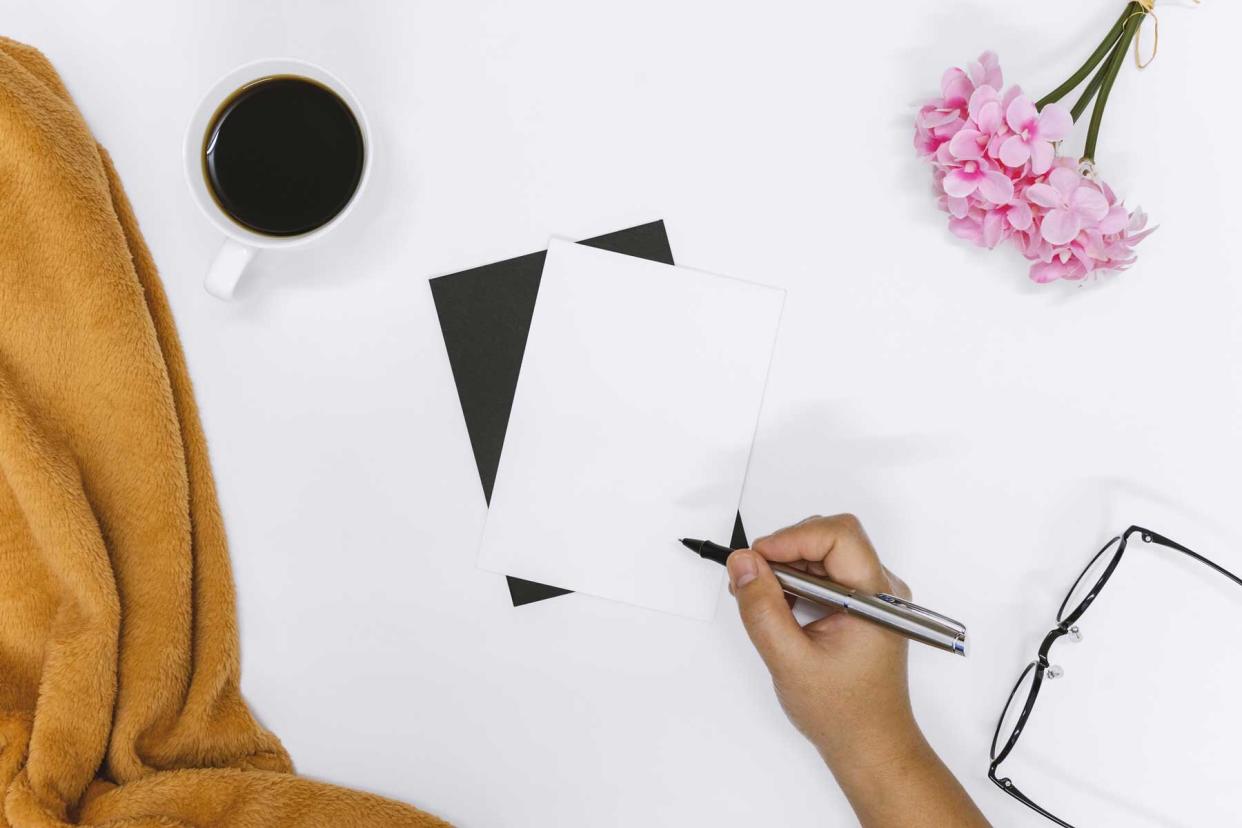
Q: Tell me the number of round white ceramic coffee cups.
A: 1